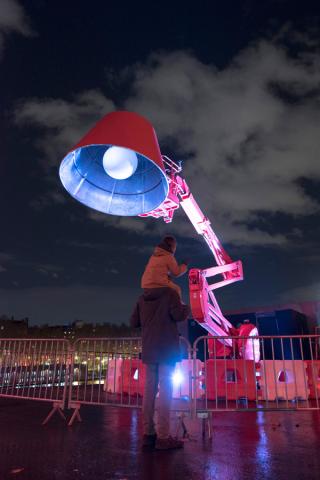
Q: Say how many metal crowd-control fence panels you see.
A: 3